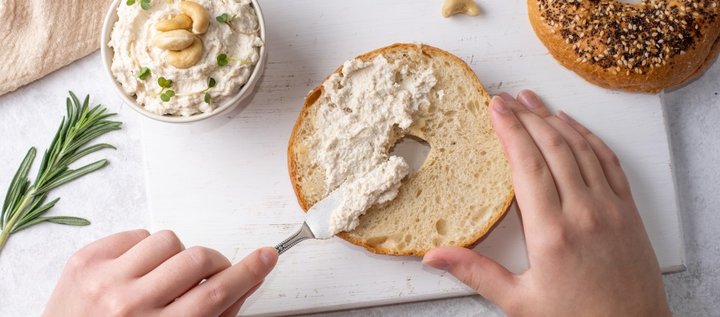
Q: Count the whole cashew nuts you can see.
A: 5